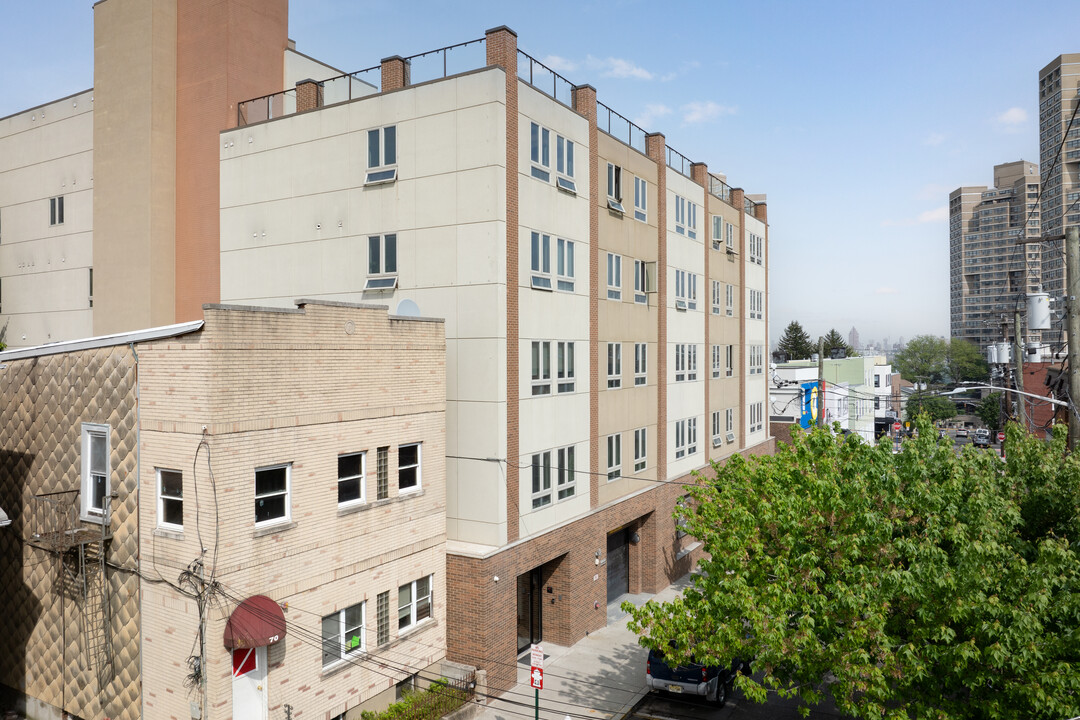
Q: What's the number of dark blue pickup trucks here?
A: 1